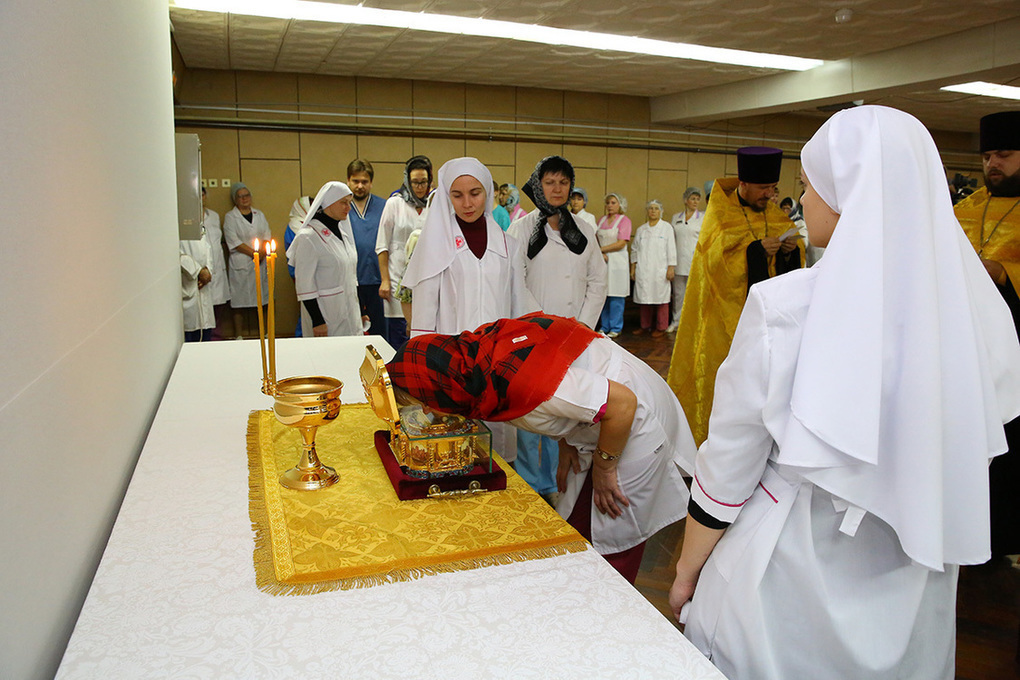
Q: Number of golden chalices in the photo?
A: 1